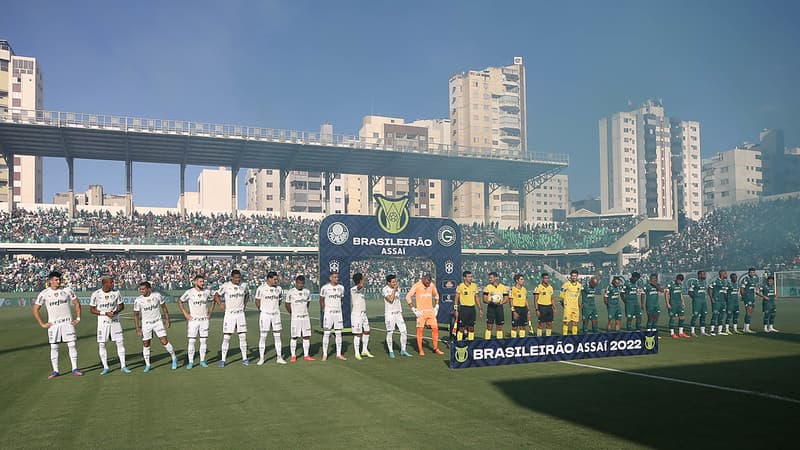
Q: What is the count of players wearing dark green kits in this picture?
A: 10